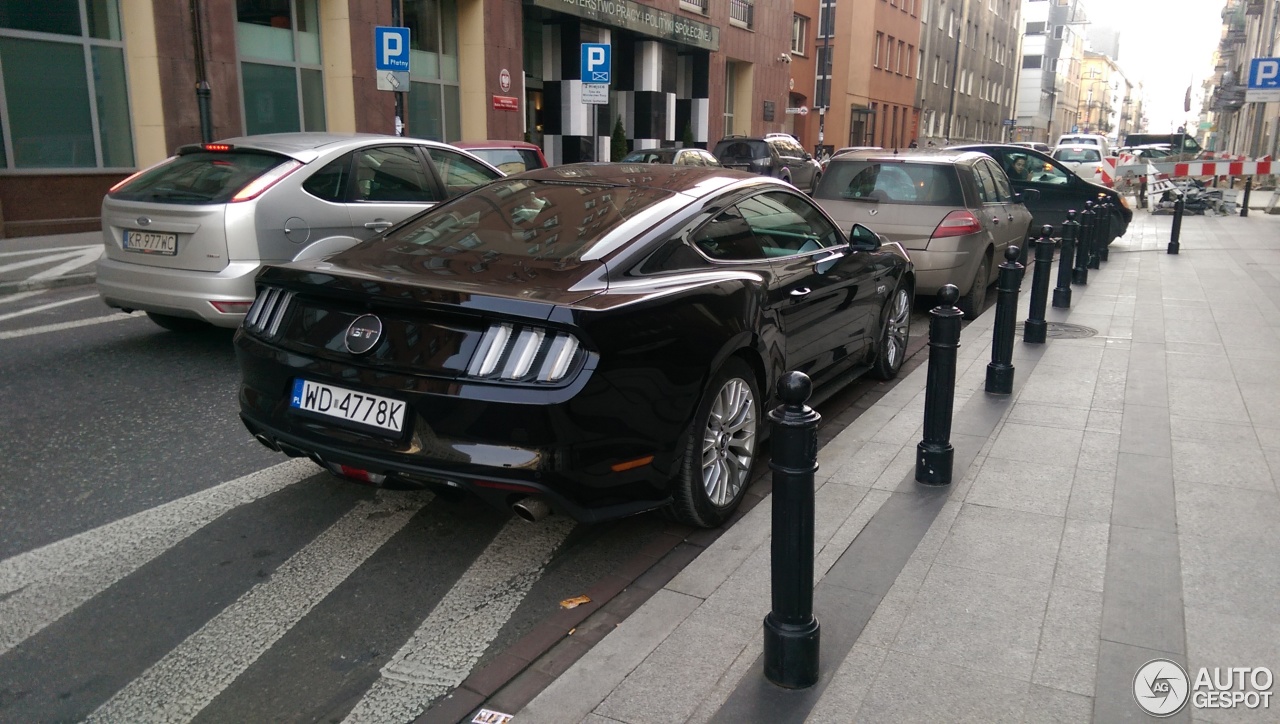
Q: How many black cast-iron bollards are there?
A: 10